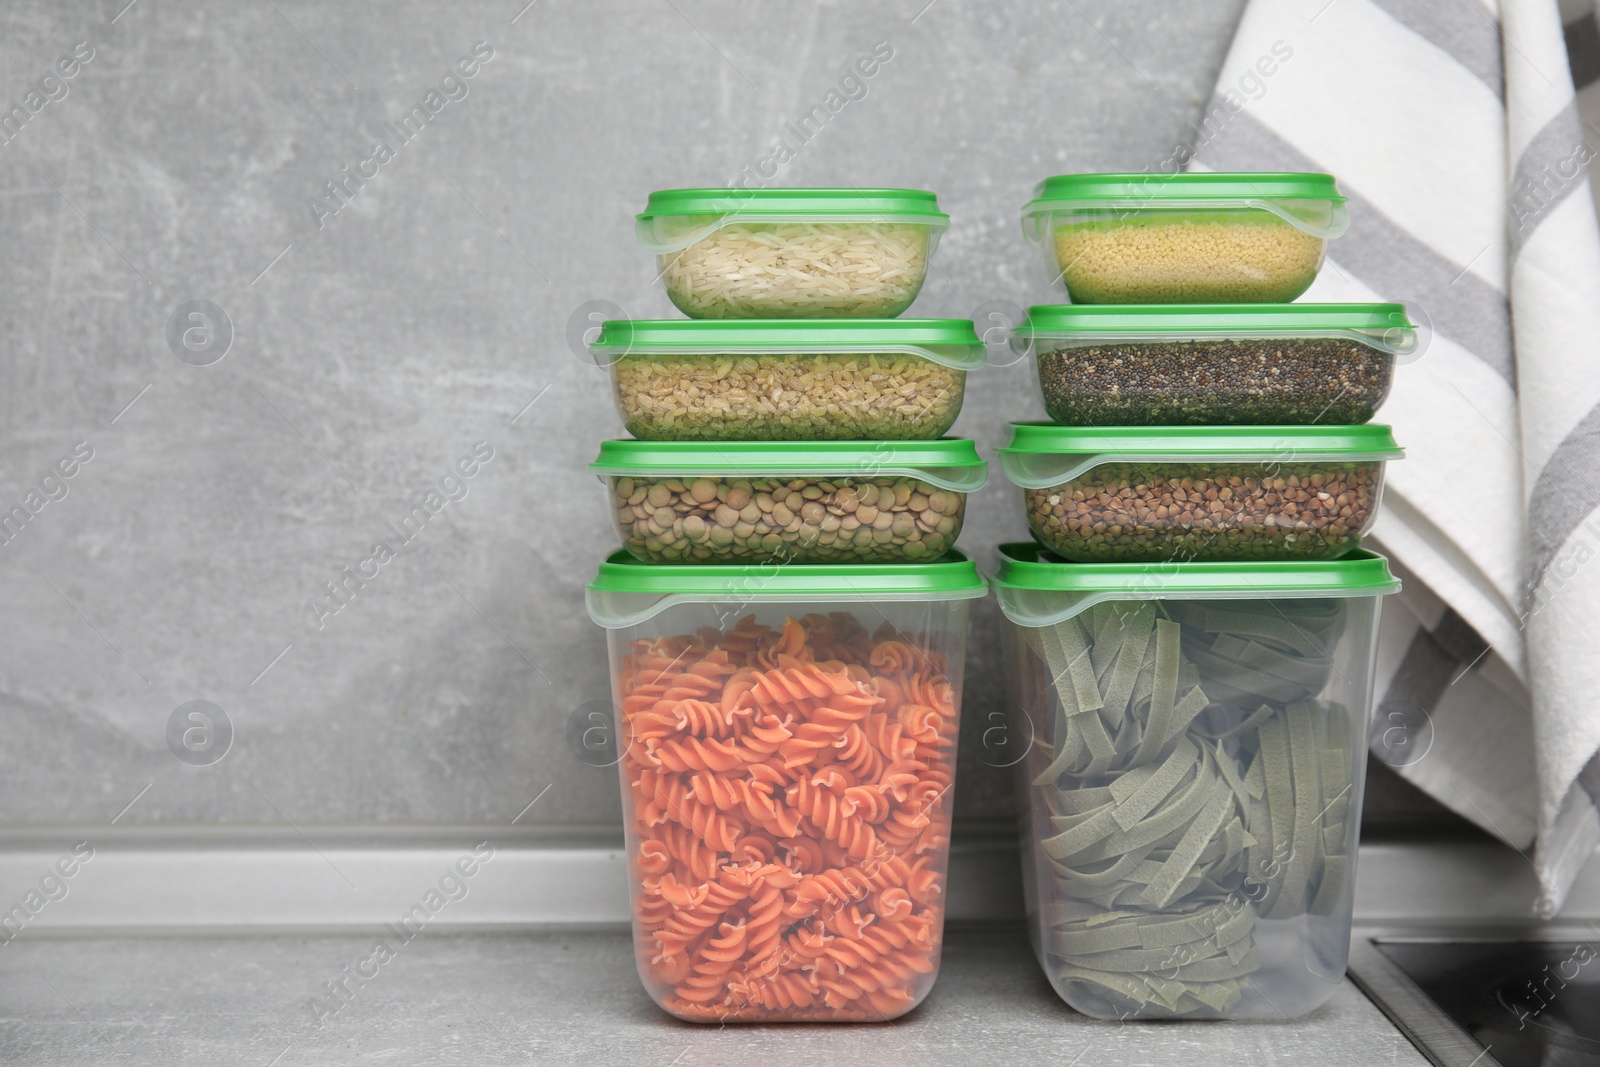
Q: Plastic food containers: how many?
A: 8